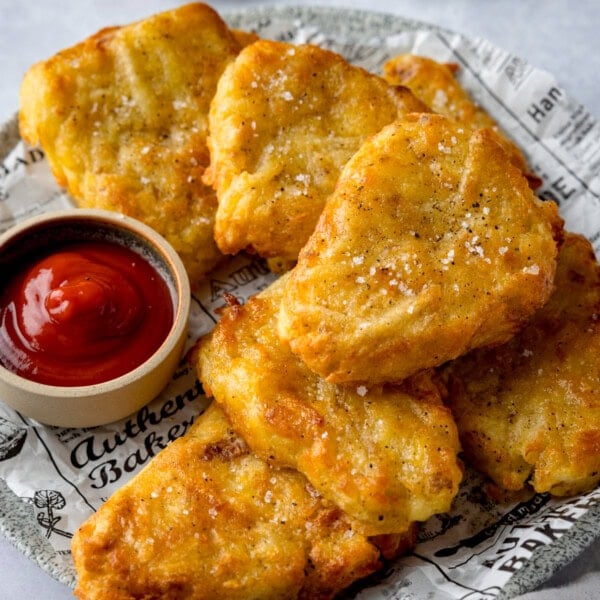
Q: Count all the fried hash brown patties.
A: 7